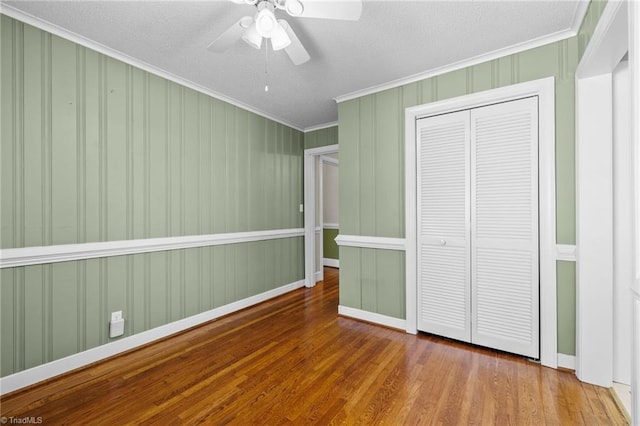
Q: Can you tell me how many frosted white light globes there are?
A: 3